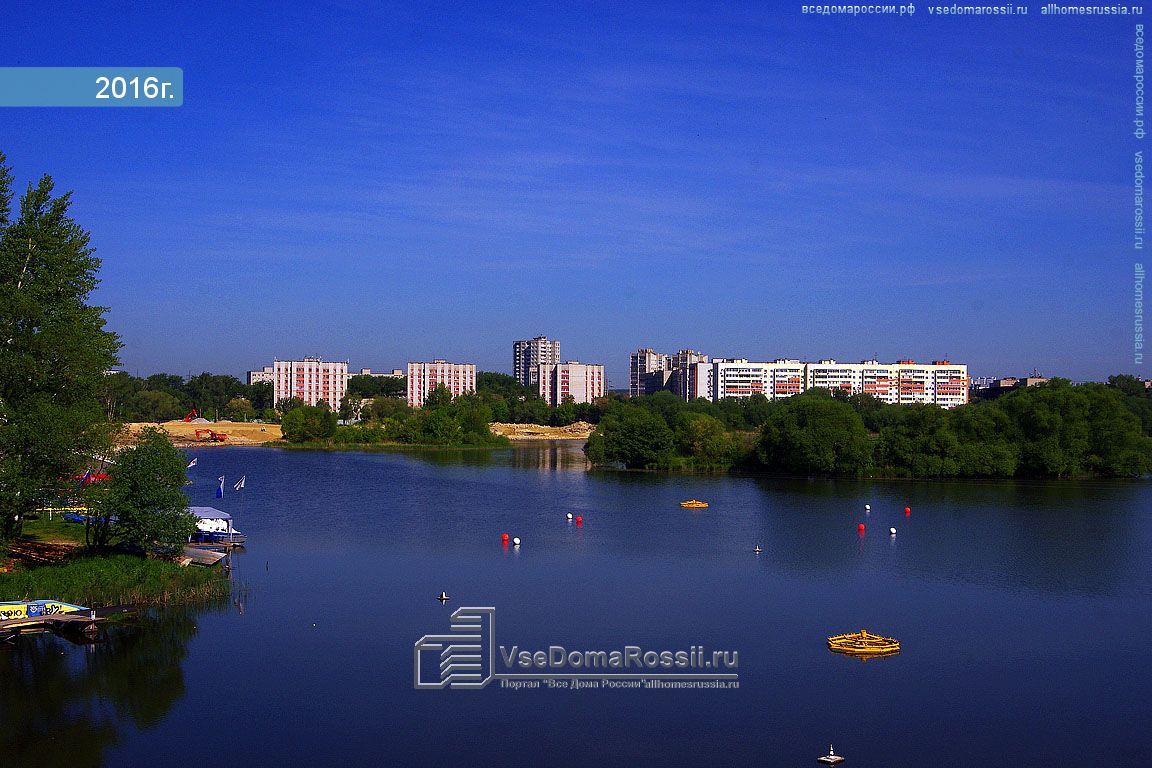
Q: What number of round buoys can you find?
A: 8